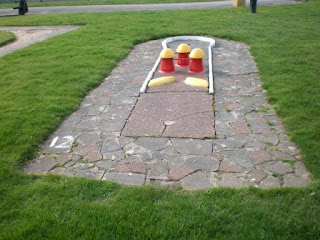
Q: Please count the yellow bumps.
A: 2